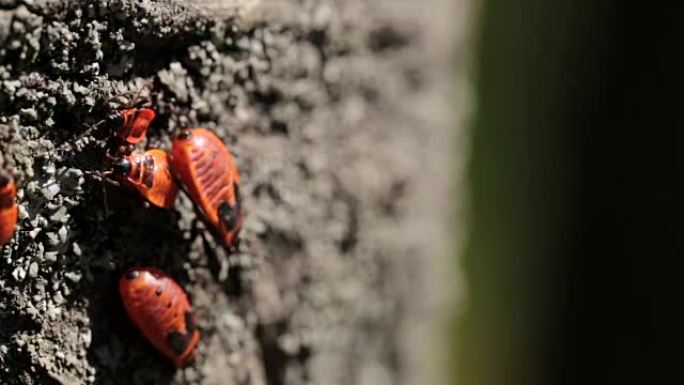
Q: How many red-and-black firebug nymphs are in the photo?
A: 5